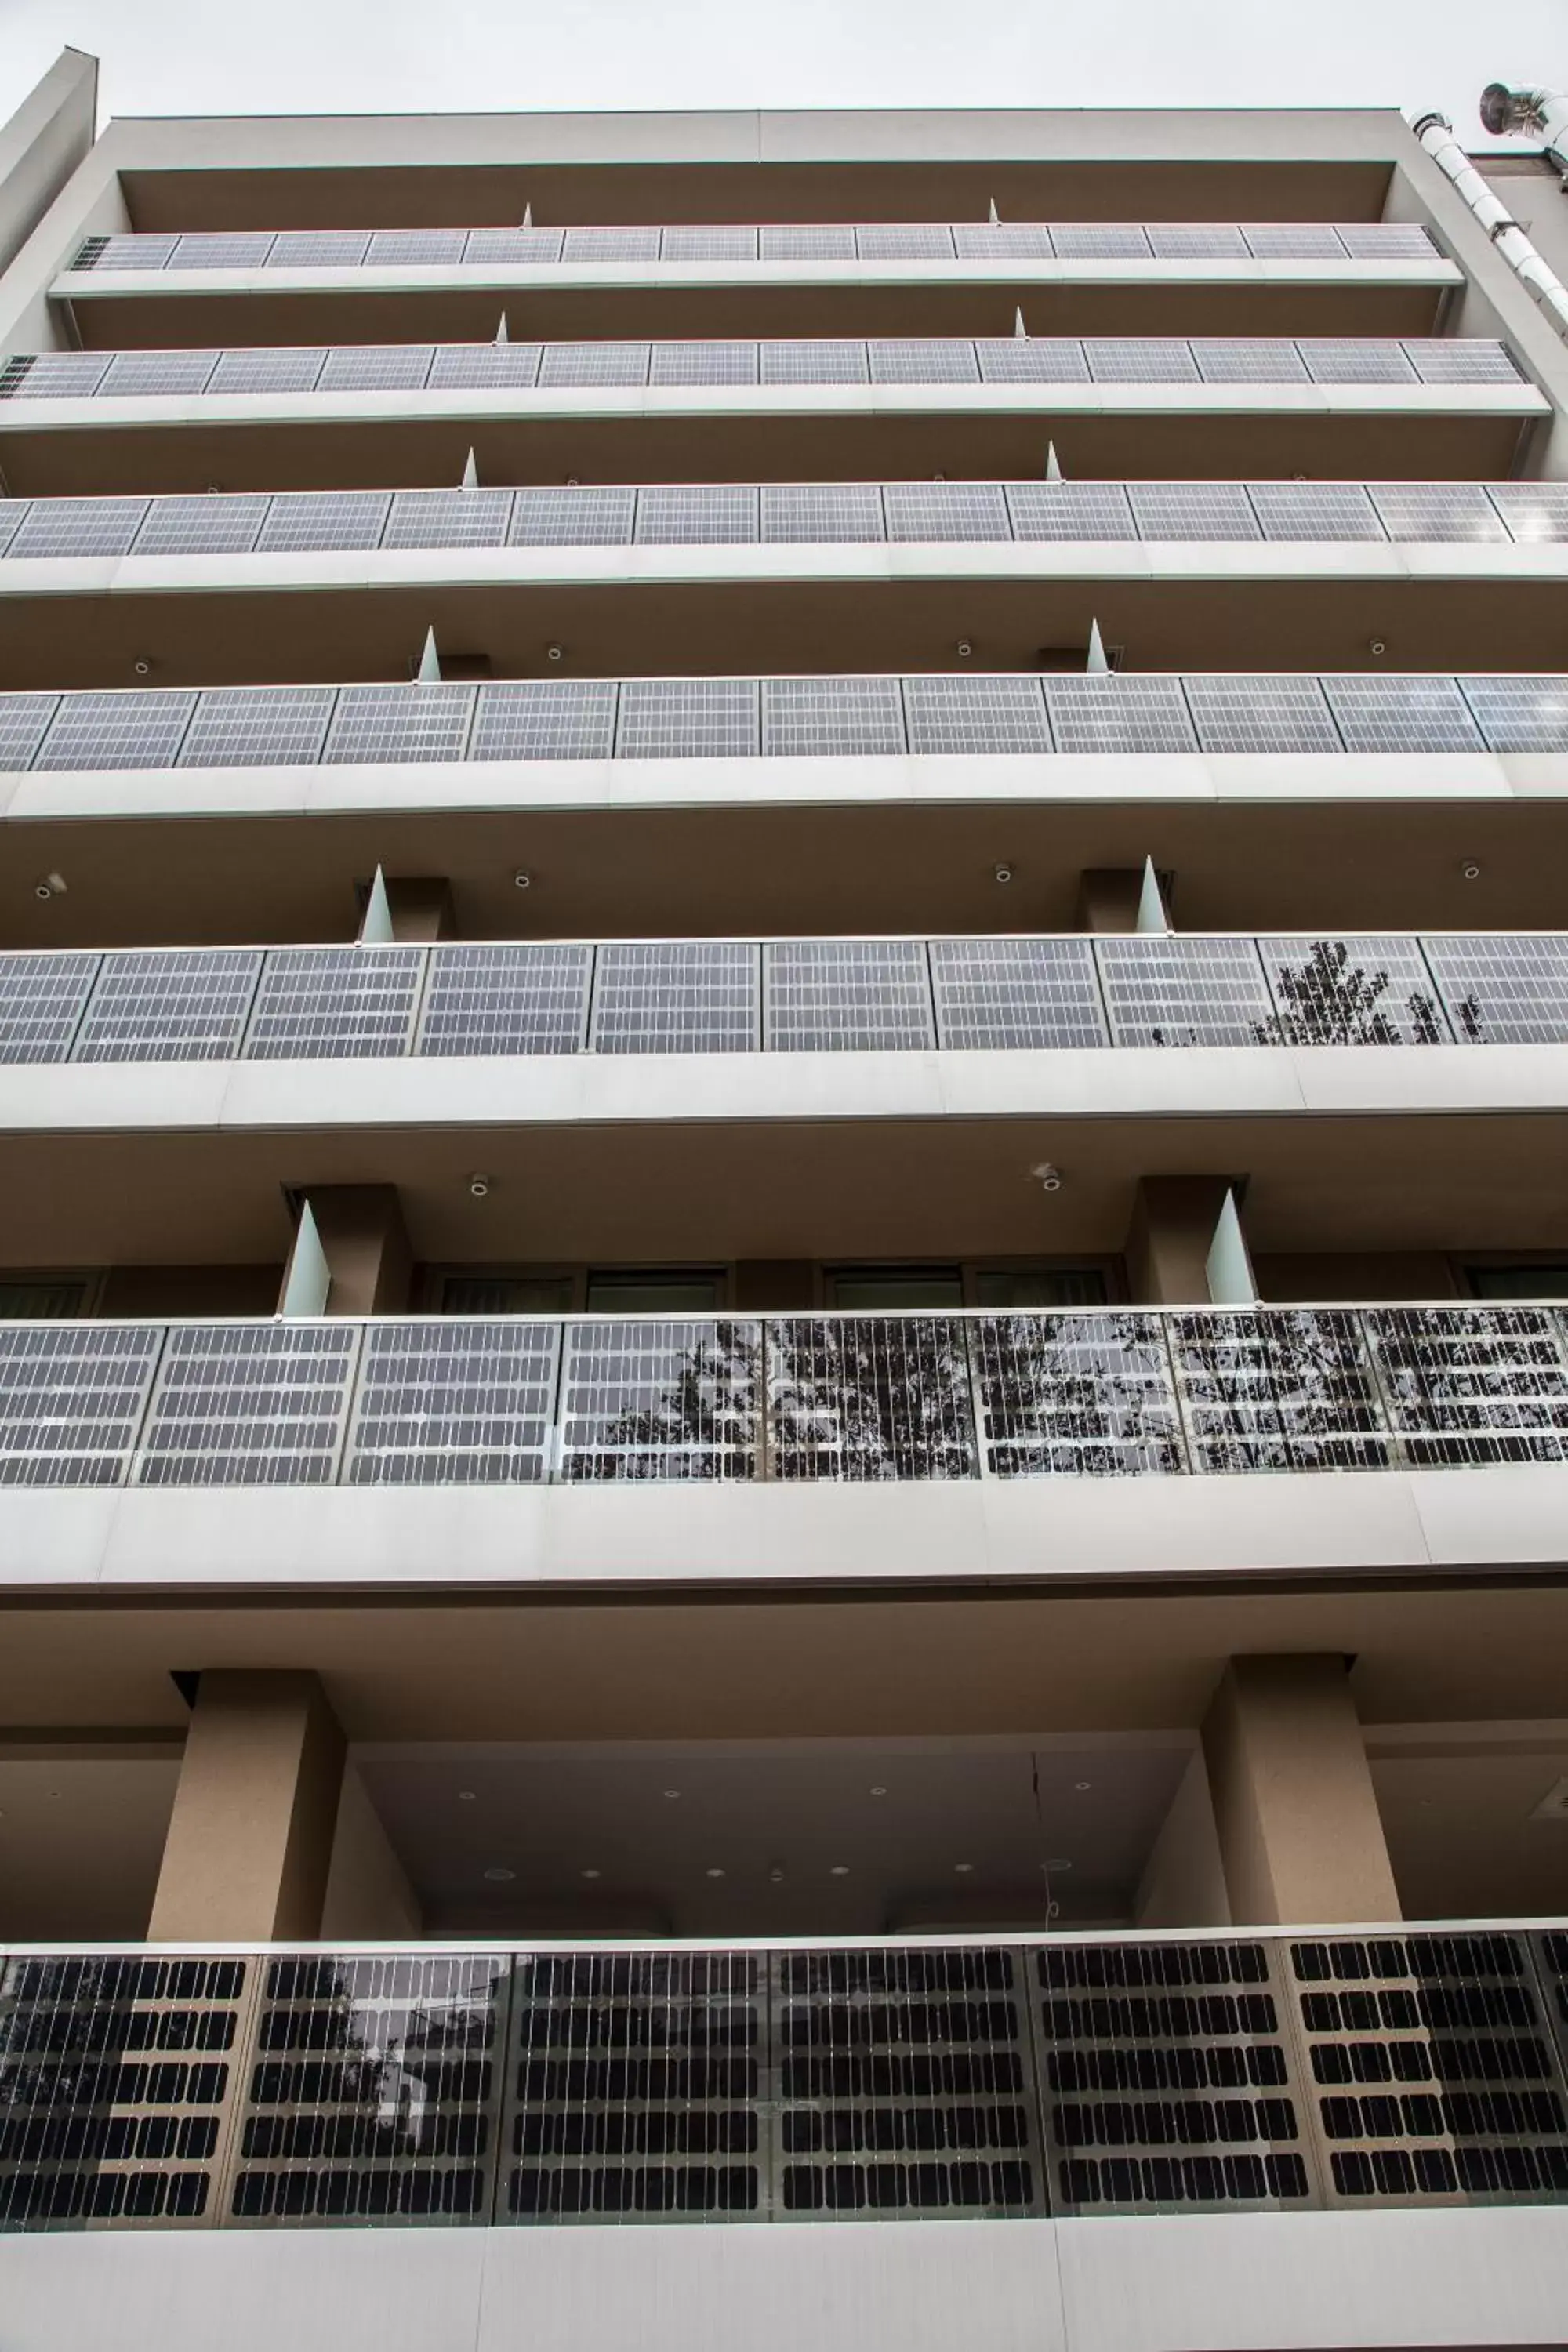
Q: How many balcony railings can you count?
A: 7